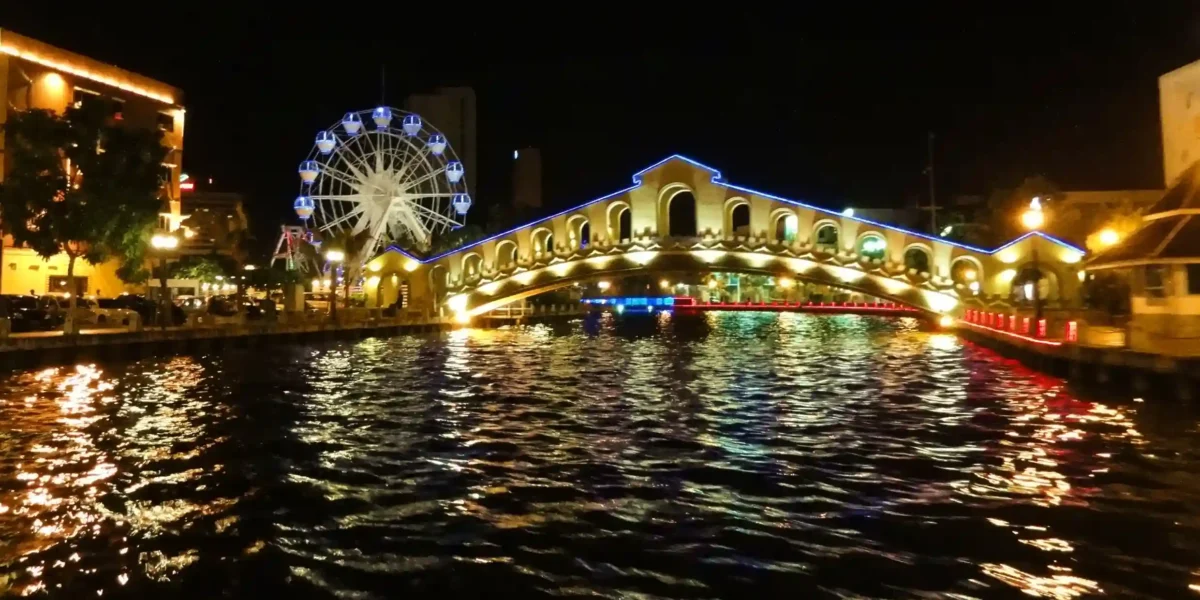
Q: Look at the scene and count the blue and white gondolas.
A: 9